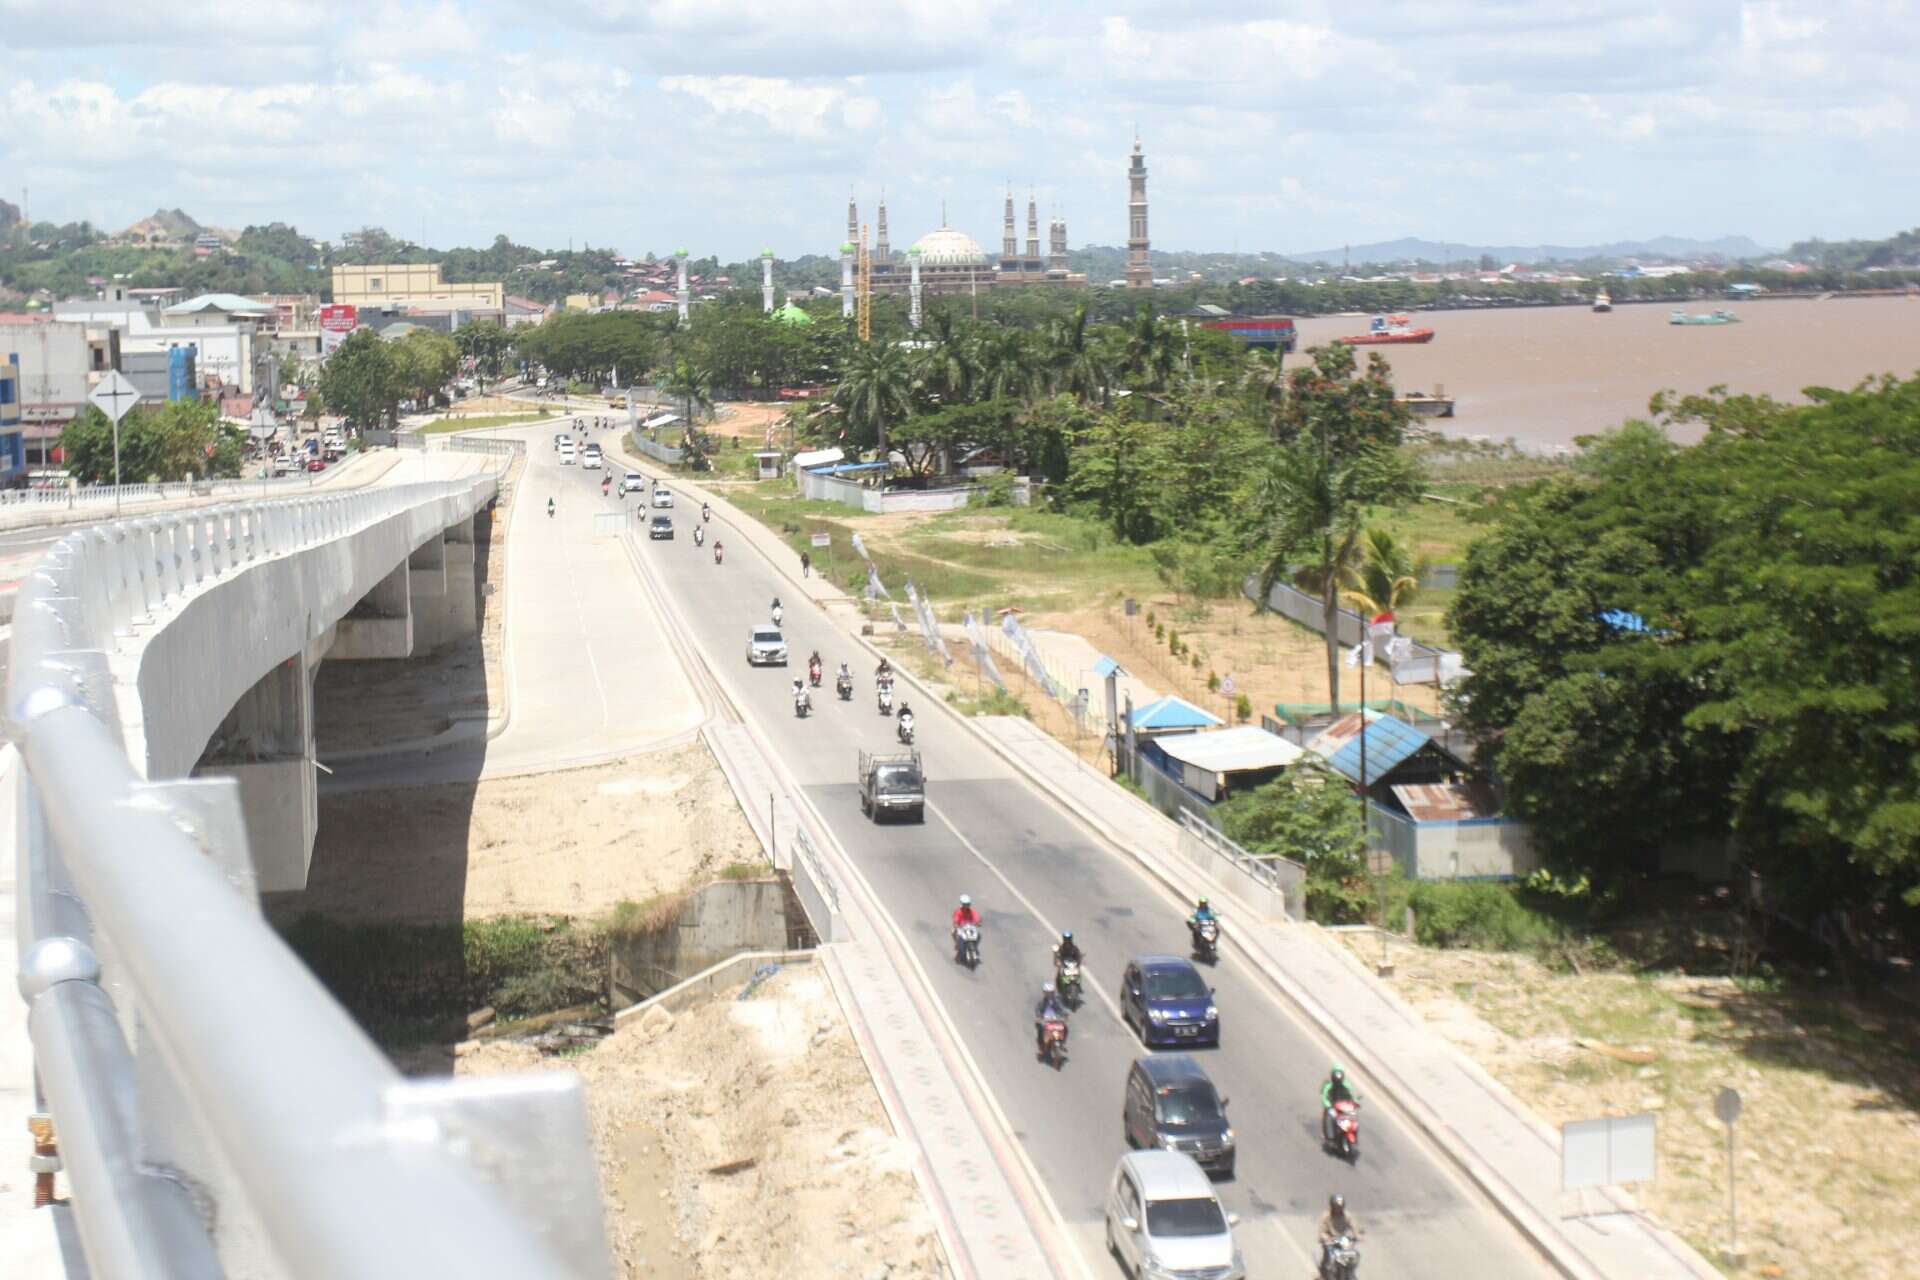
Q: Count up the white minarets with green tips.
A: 4